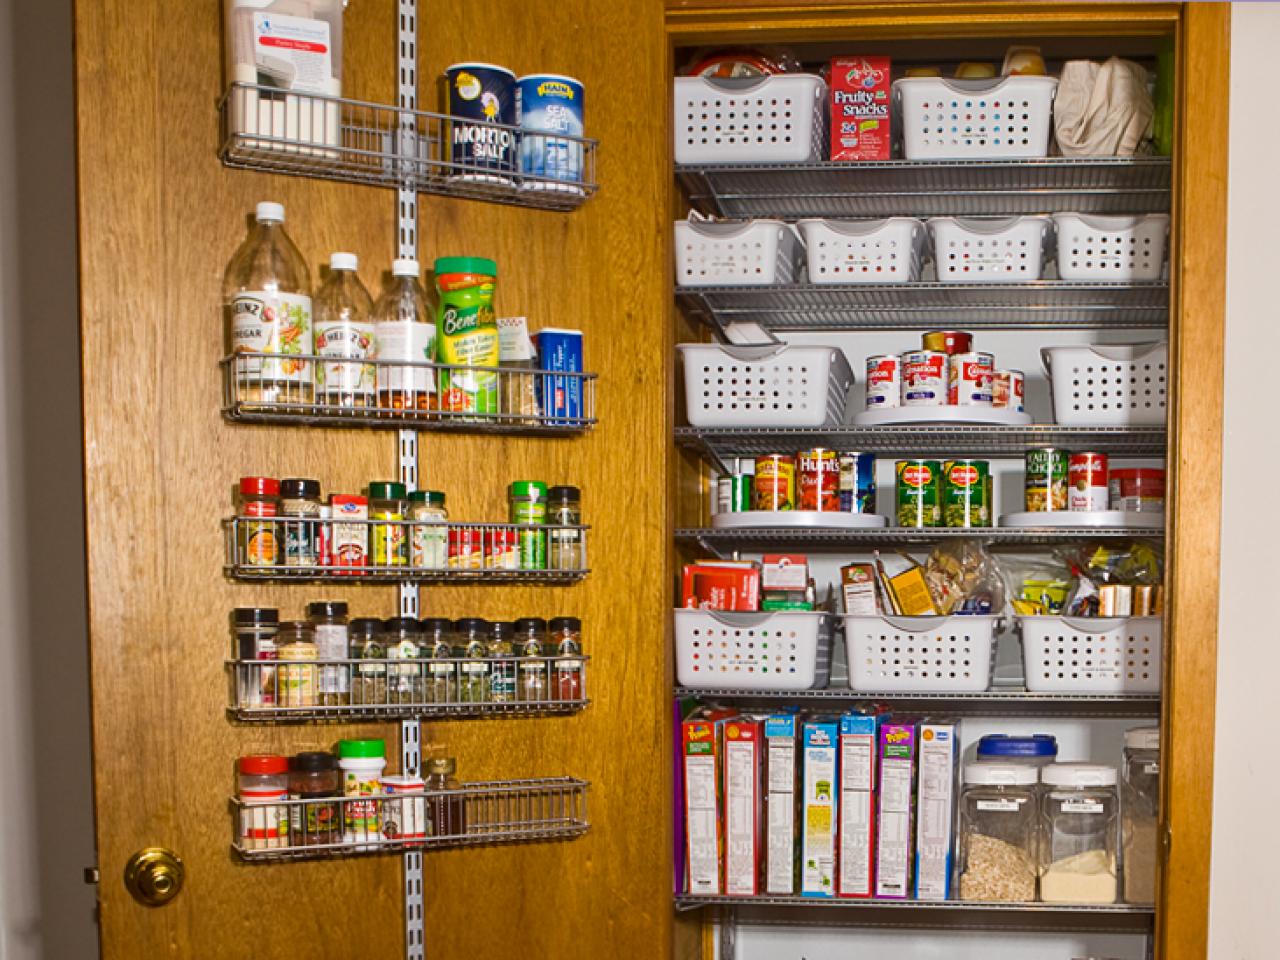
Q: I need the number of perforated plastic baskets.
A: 11